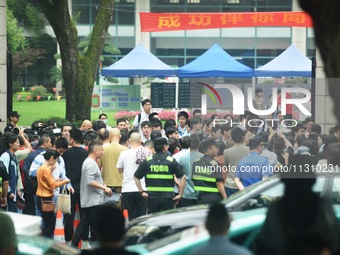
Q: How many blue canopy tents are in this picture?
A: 3